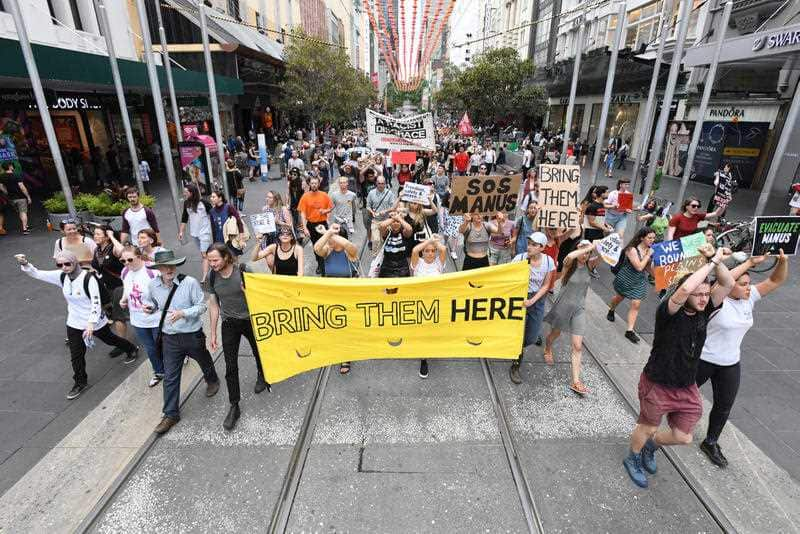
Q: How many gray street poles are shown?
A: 11